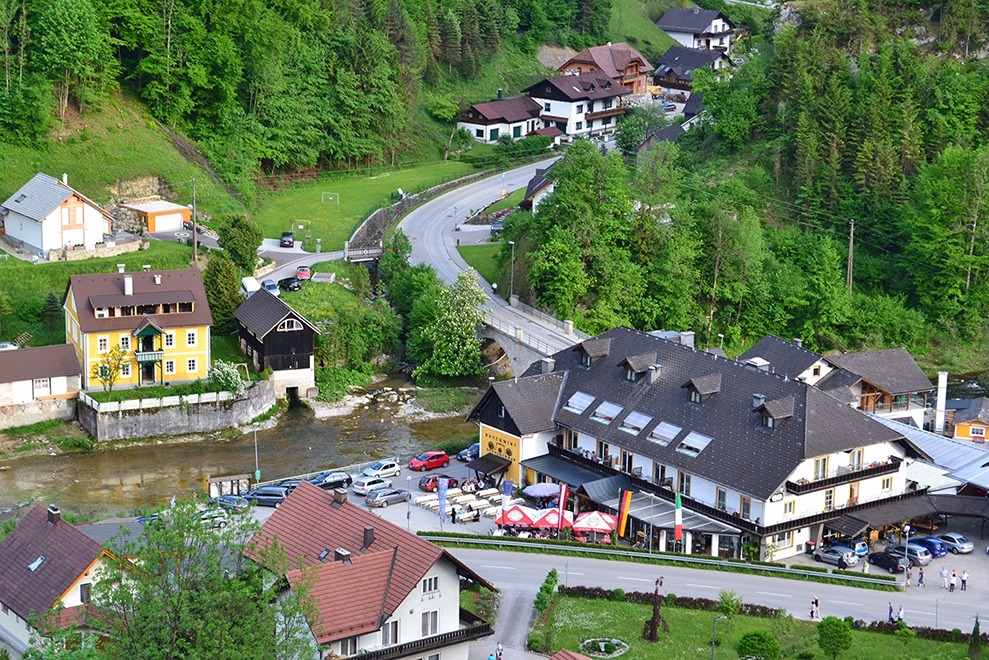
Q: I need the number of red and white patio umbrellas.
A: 3